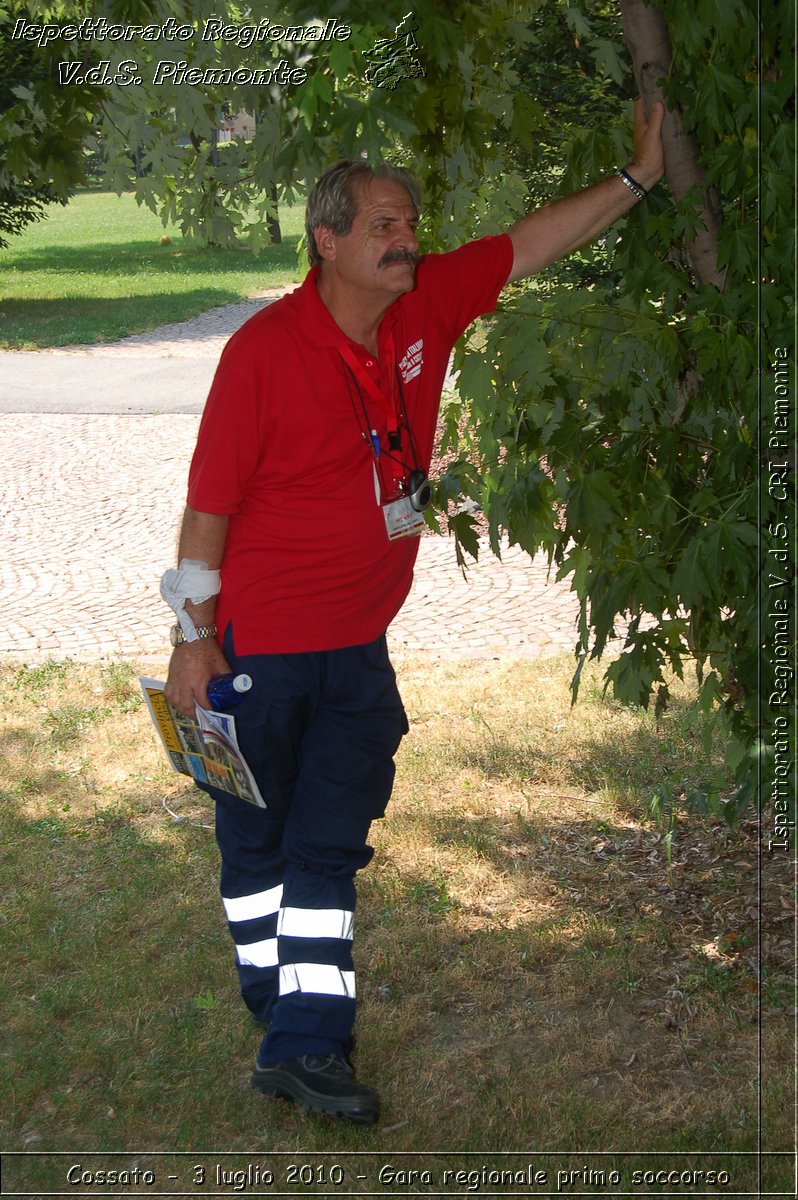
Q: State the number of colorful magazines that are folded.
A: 1